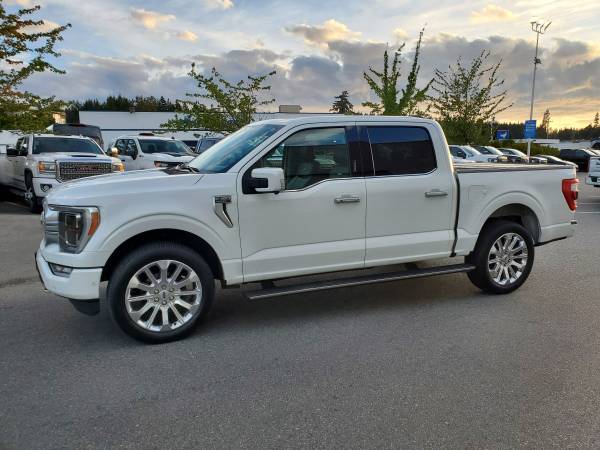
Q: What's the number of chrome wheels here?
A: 2